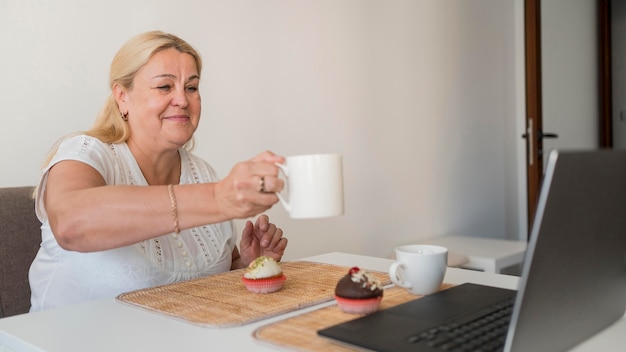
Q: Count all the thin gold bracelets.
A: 1